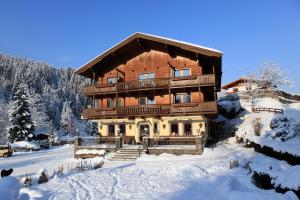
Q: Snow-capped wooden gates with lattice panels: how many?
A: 0